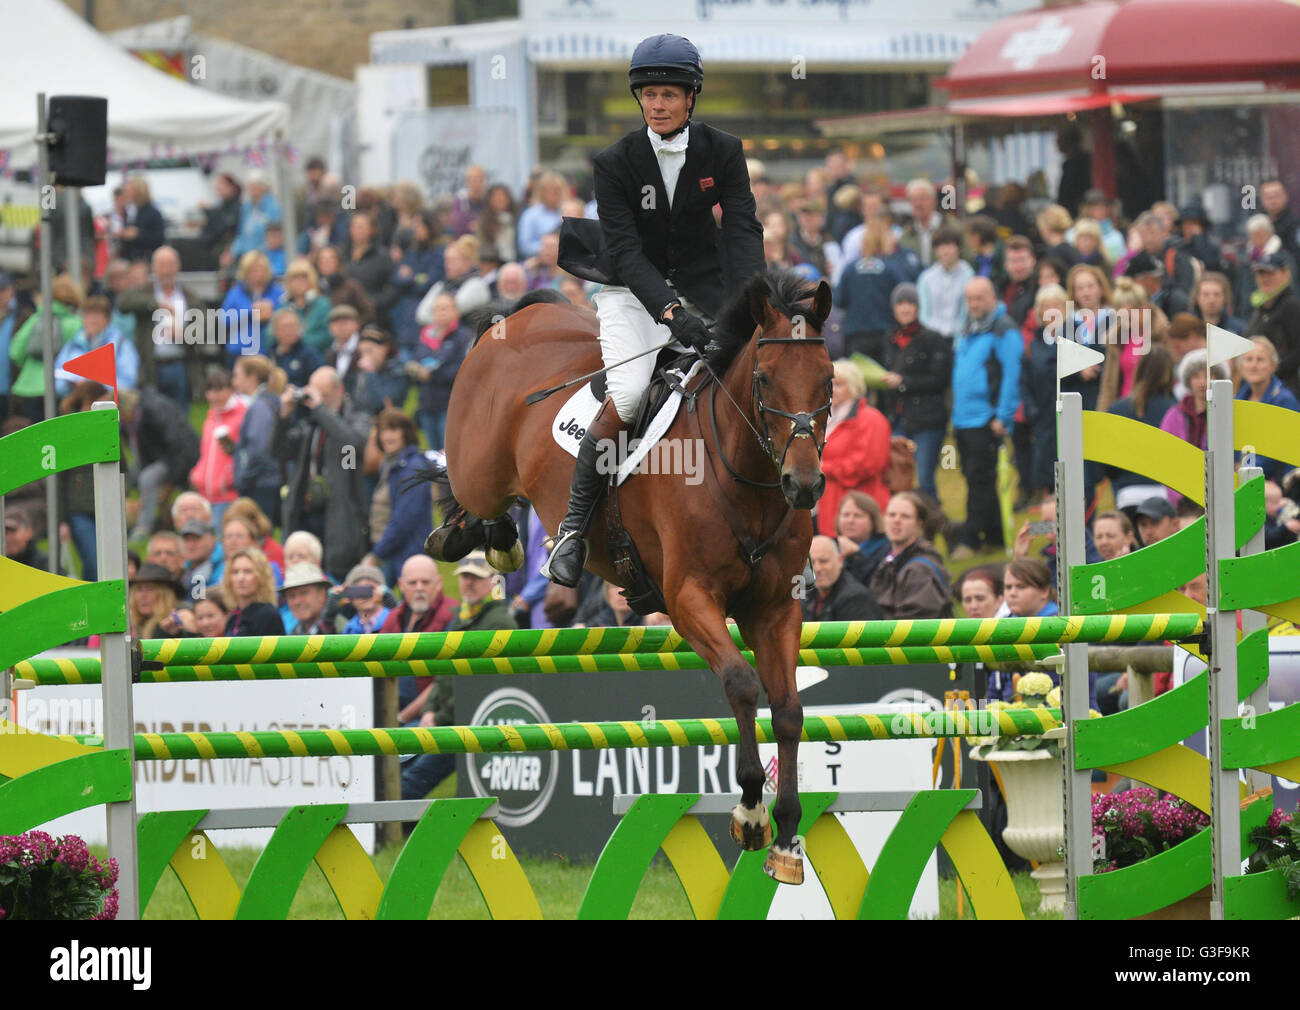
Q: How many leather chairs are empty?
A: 0